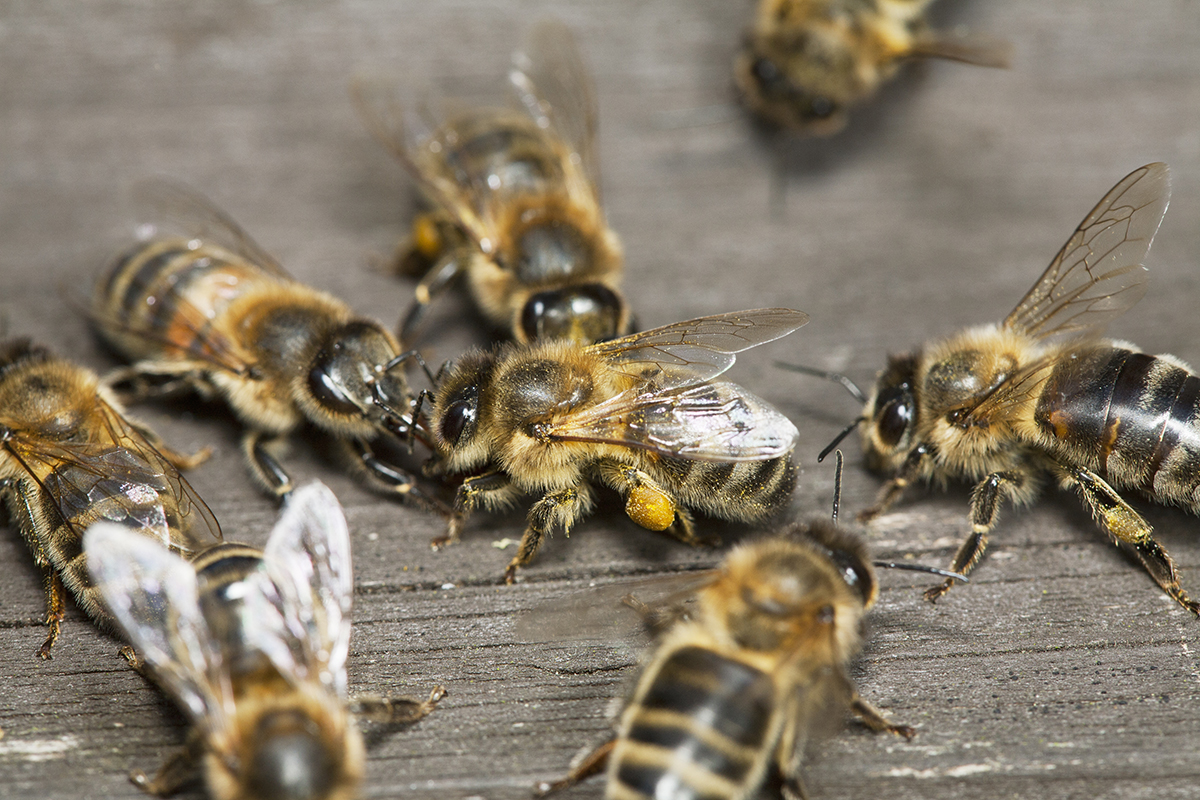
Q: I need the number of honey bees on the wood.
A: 8